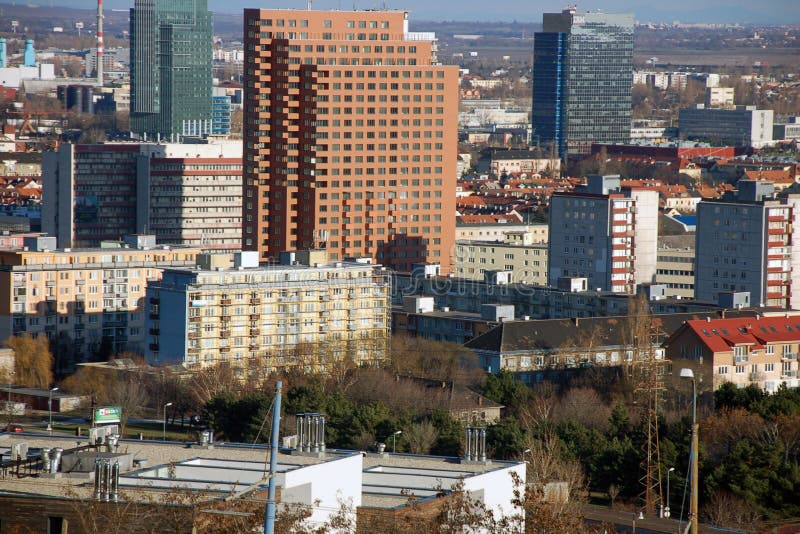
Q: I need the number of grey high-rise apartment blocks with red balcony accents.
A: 2